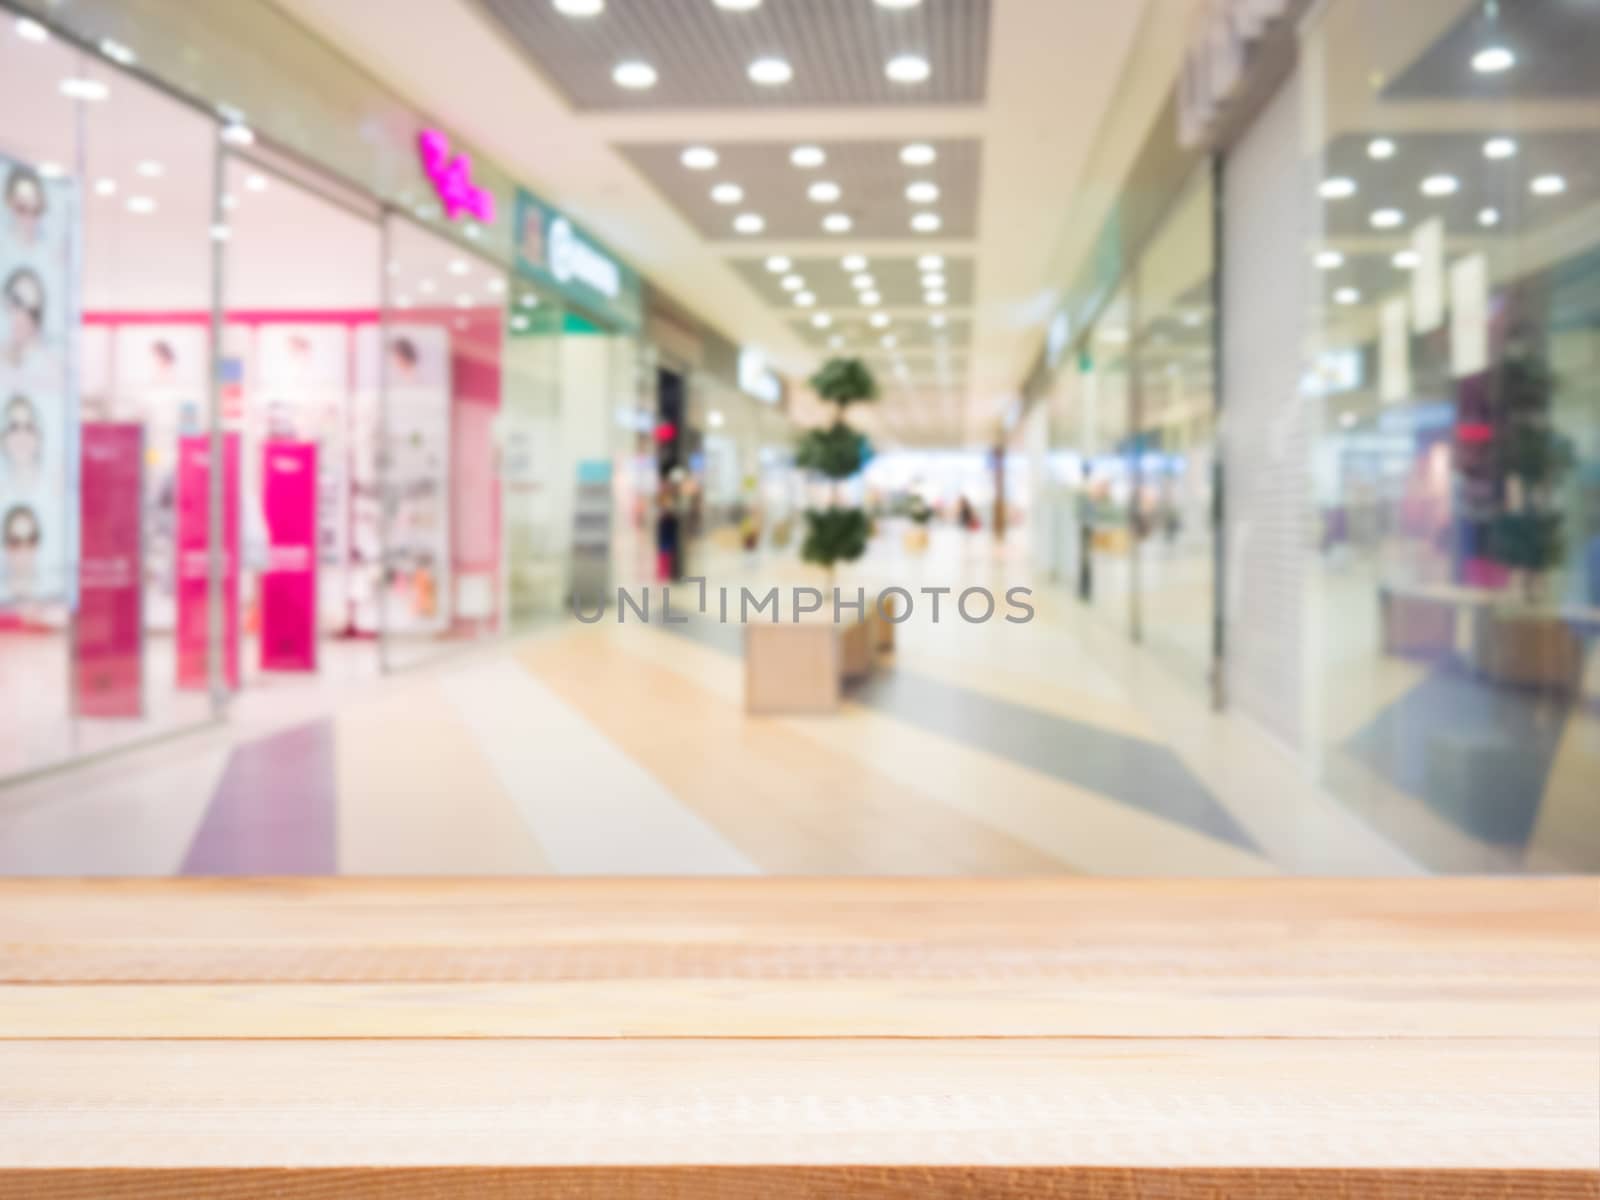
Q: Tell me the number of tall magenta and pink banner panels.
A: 3